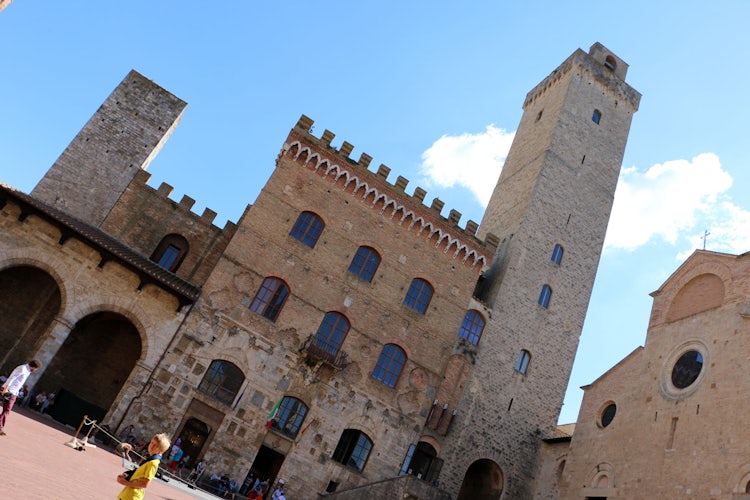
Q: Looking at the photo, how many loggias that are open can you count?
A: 2